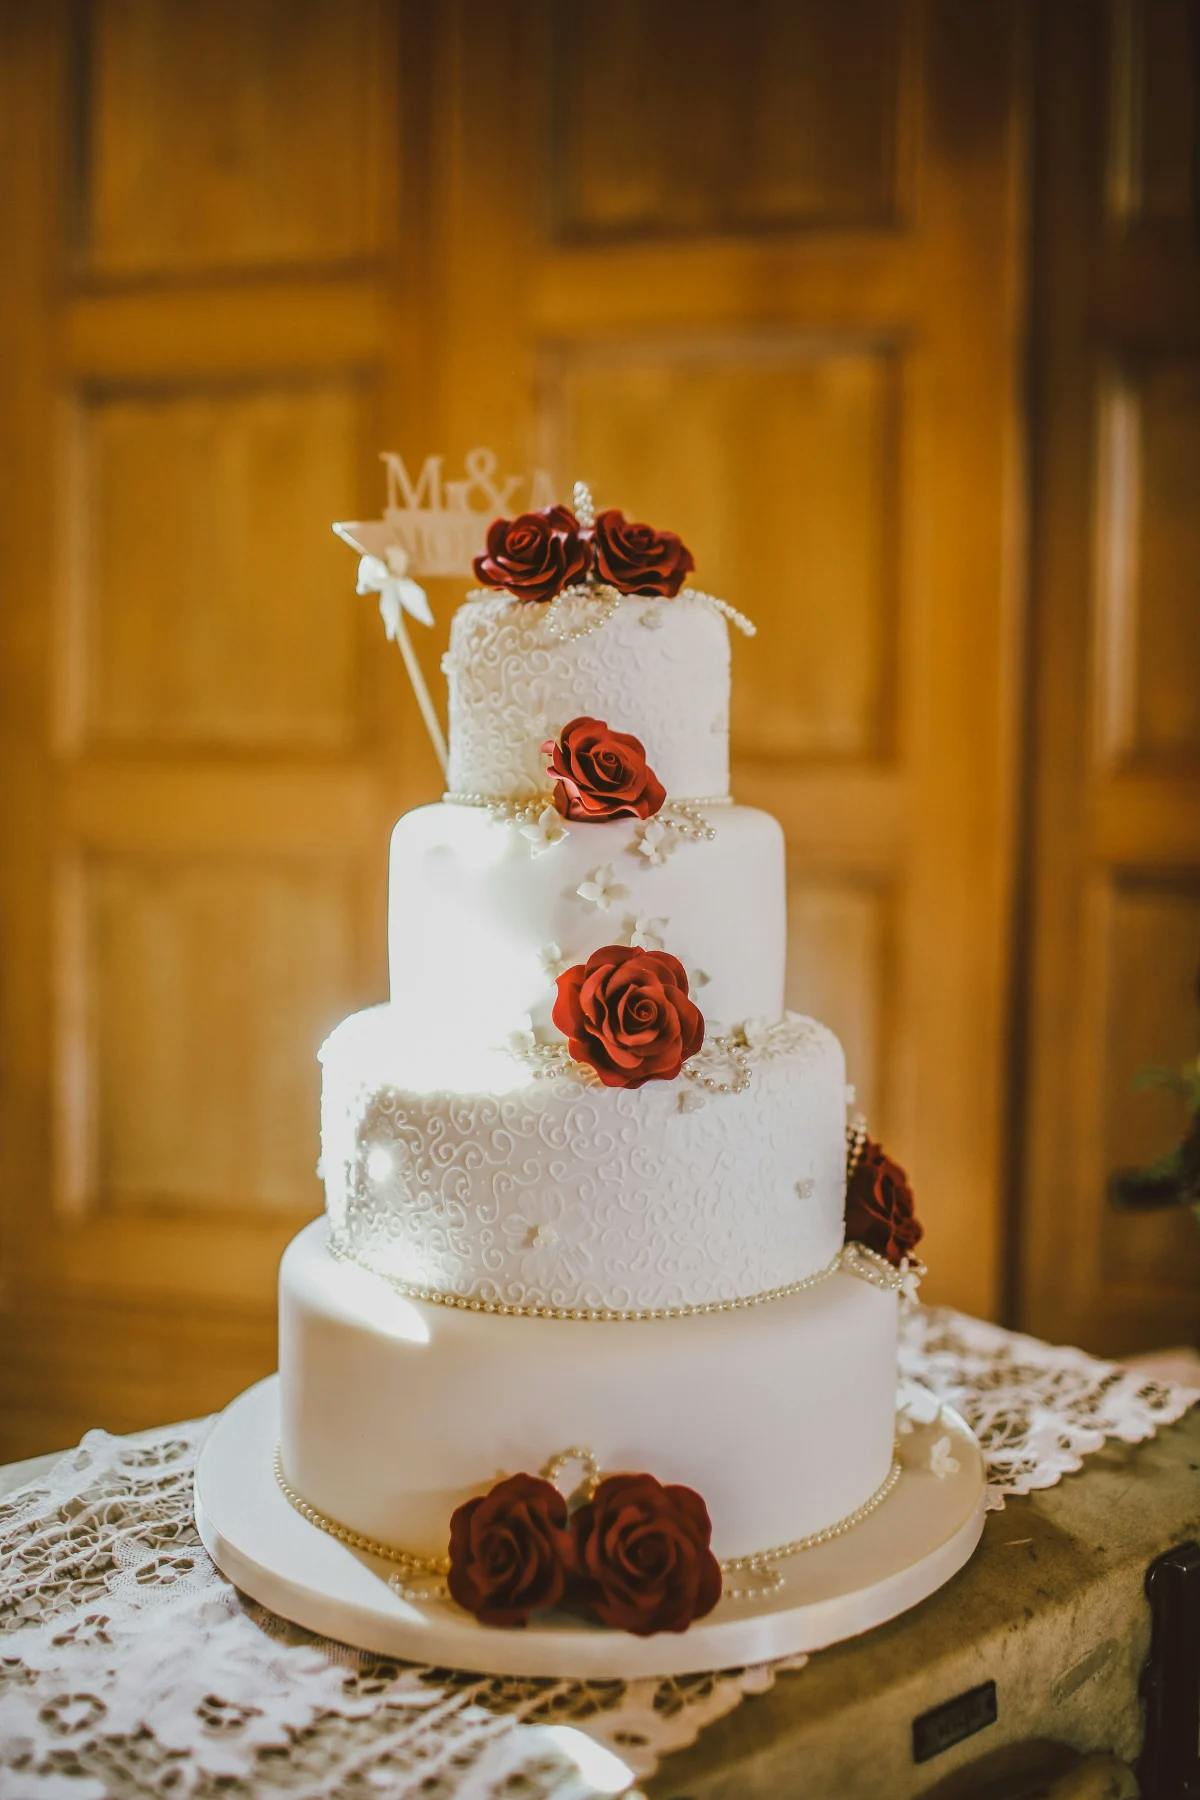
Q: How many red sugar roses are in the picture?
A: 7